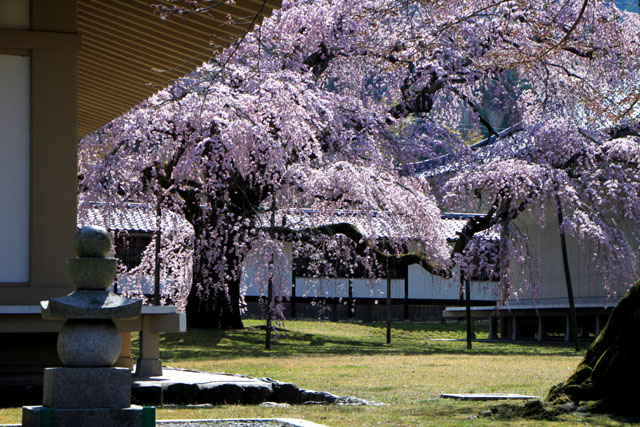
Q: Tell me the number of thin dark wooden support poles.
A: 5